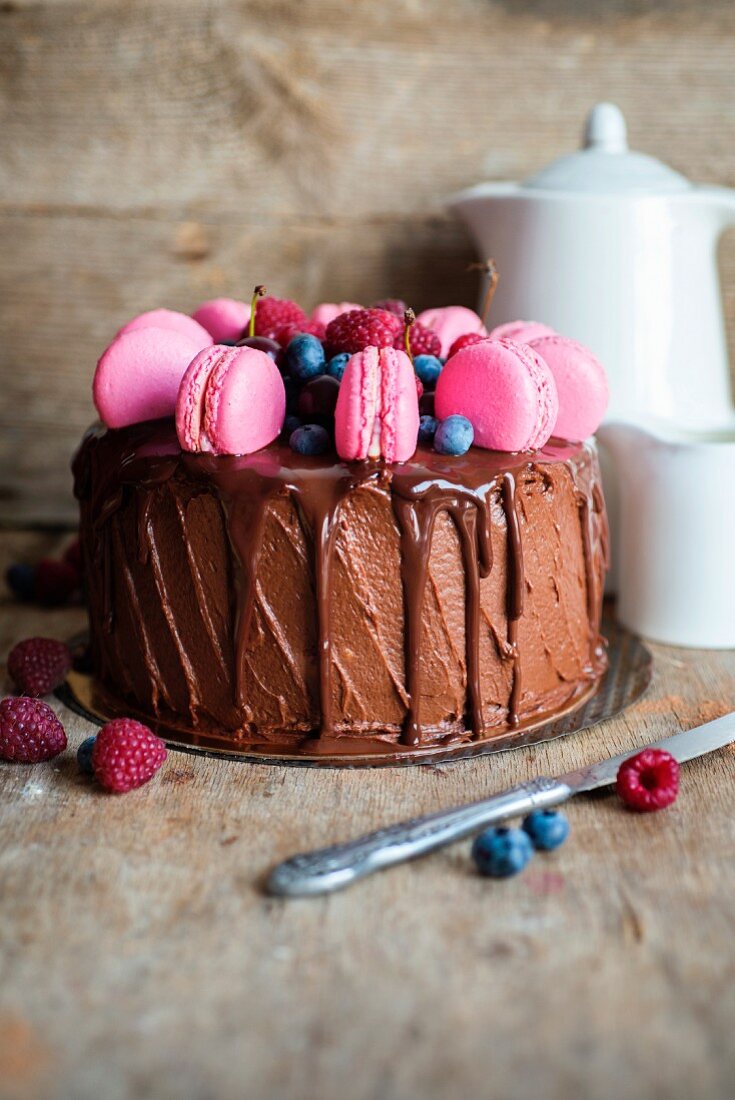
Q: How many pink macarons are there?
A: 10